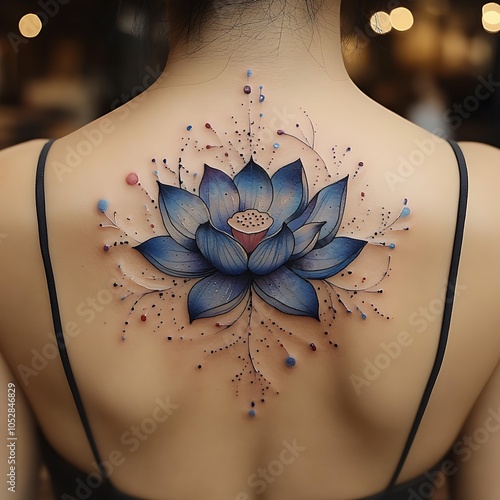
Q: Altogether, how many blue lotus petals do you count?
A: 12